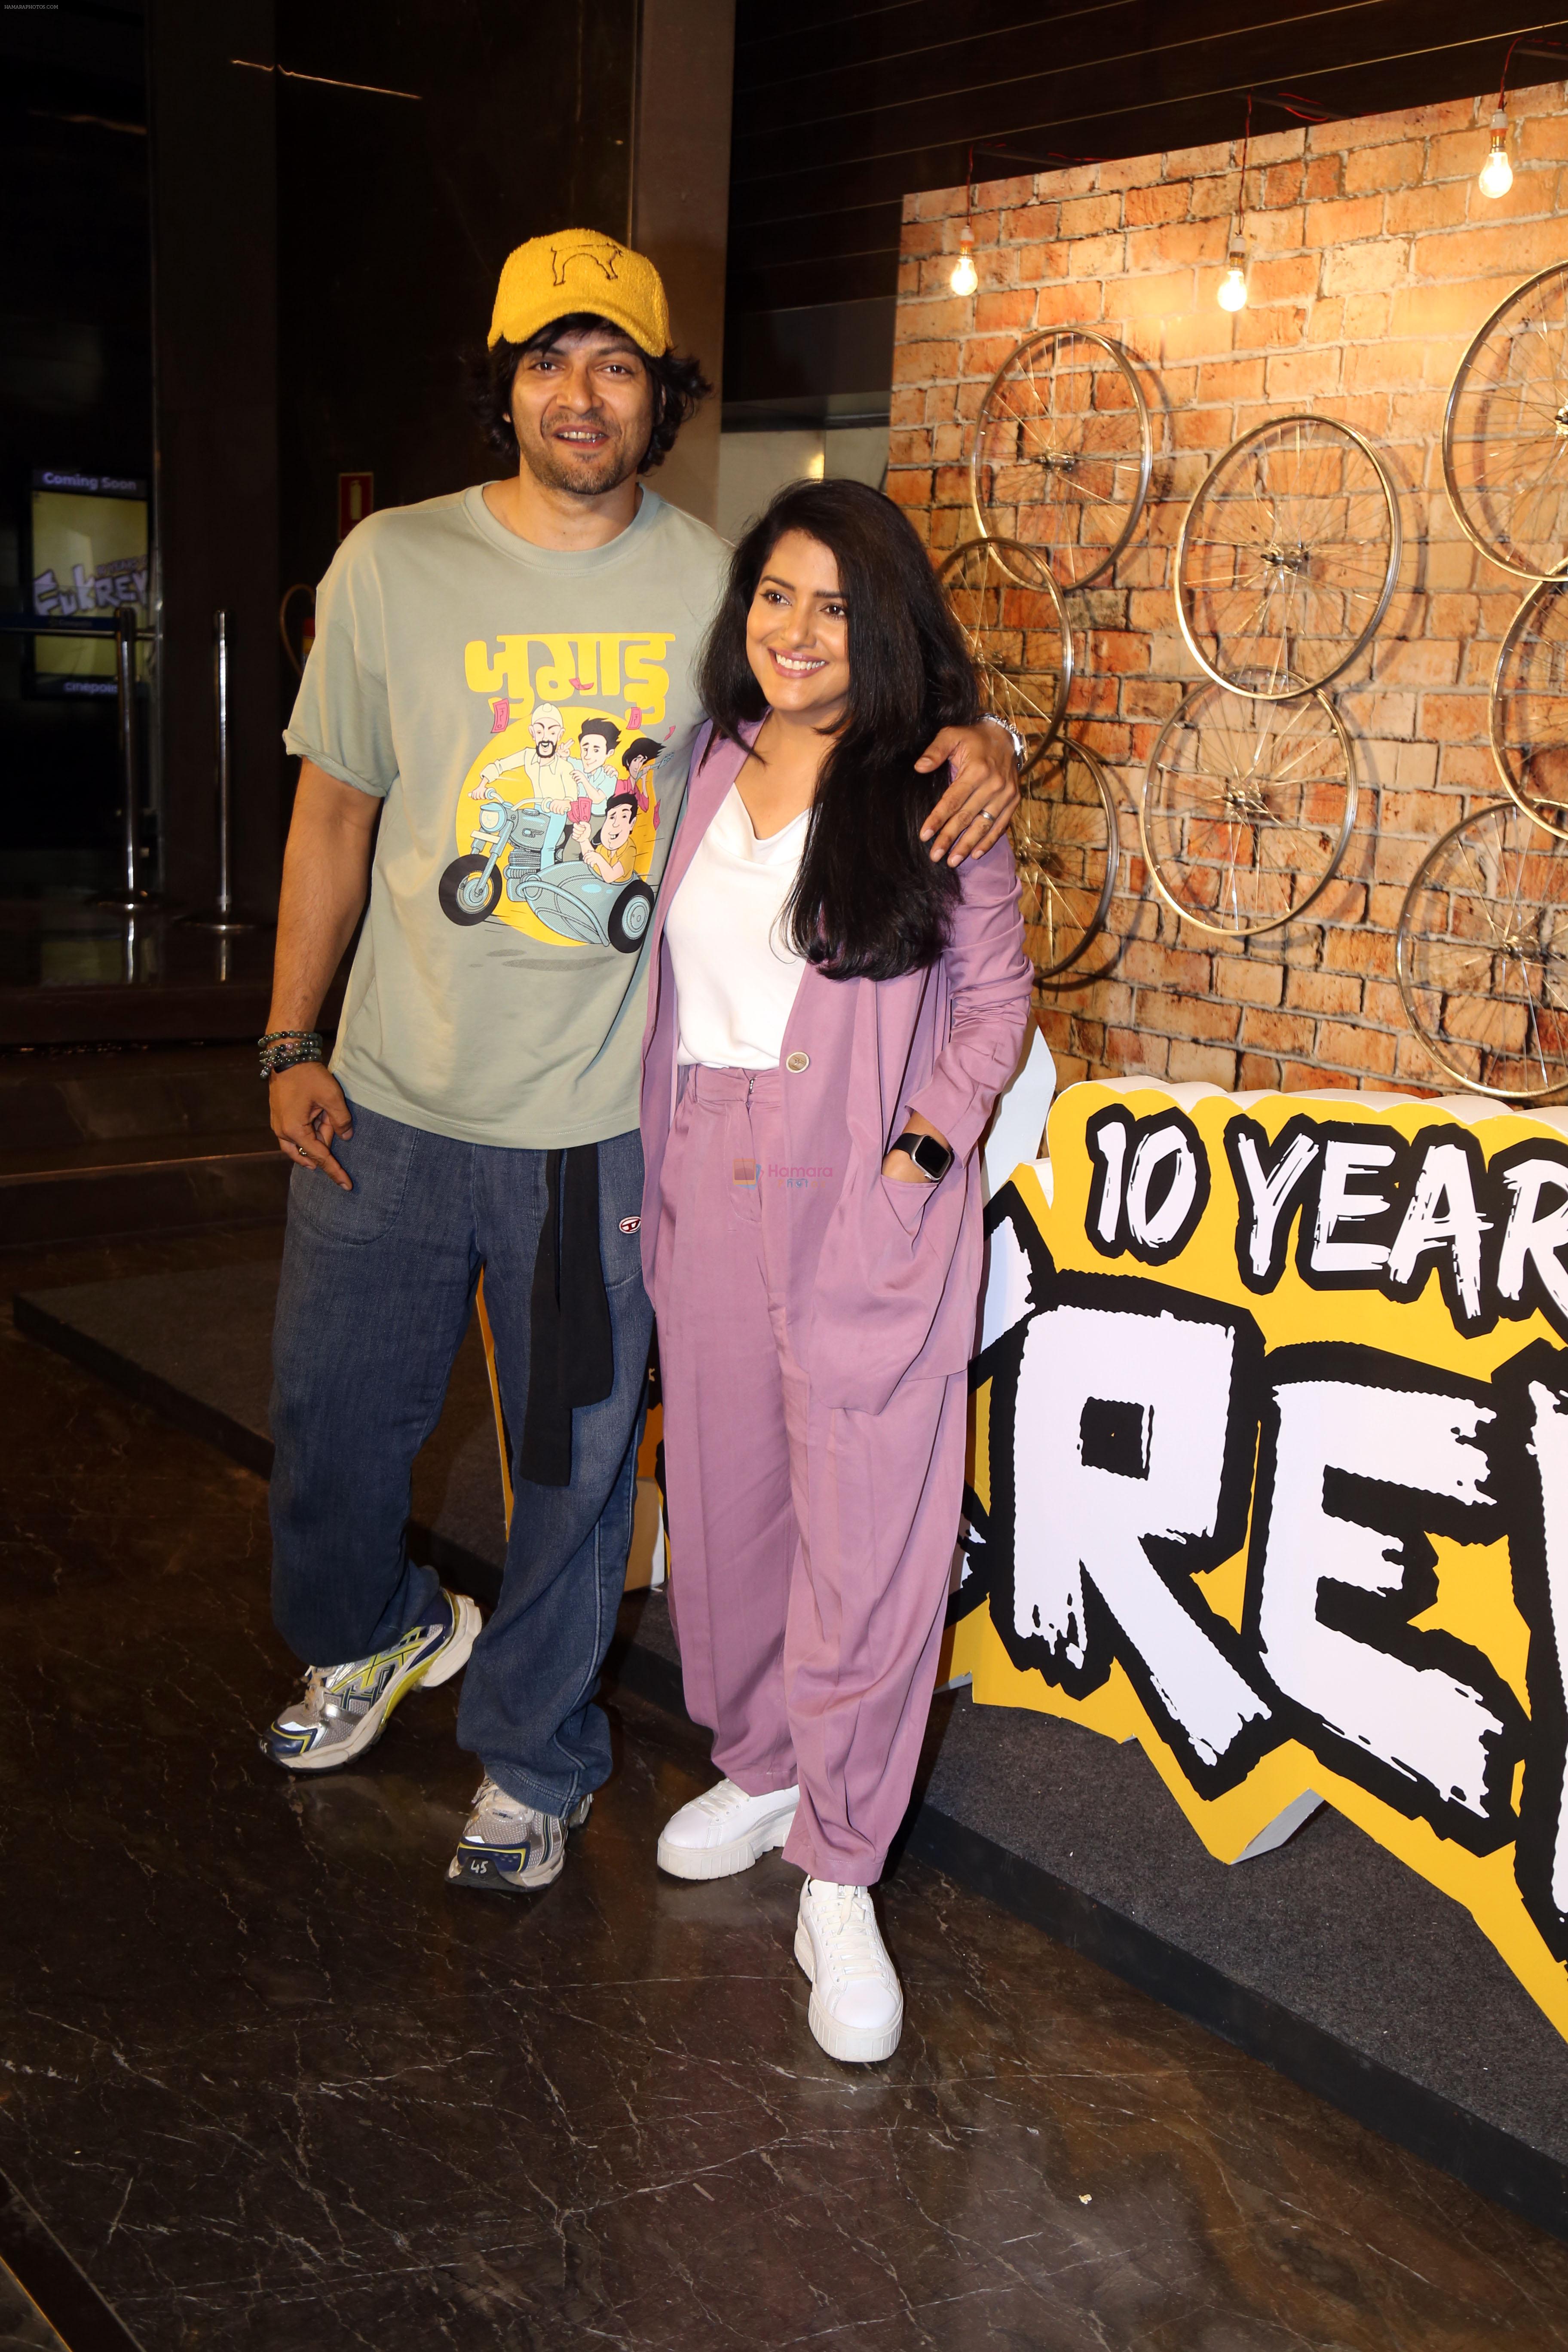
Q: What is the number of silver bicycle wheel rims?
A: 8